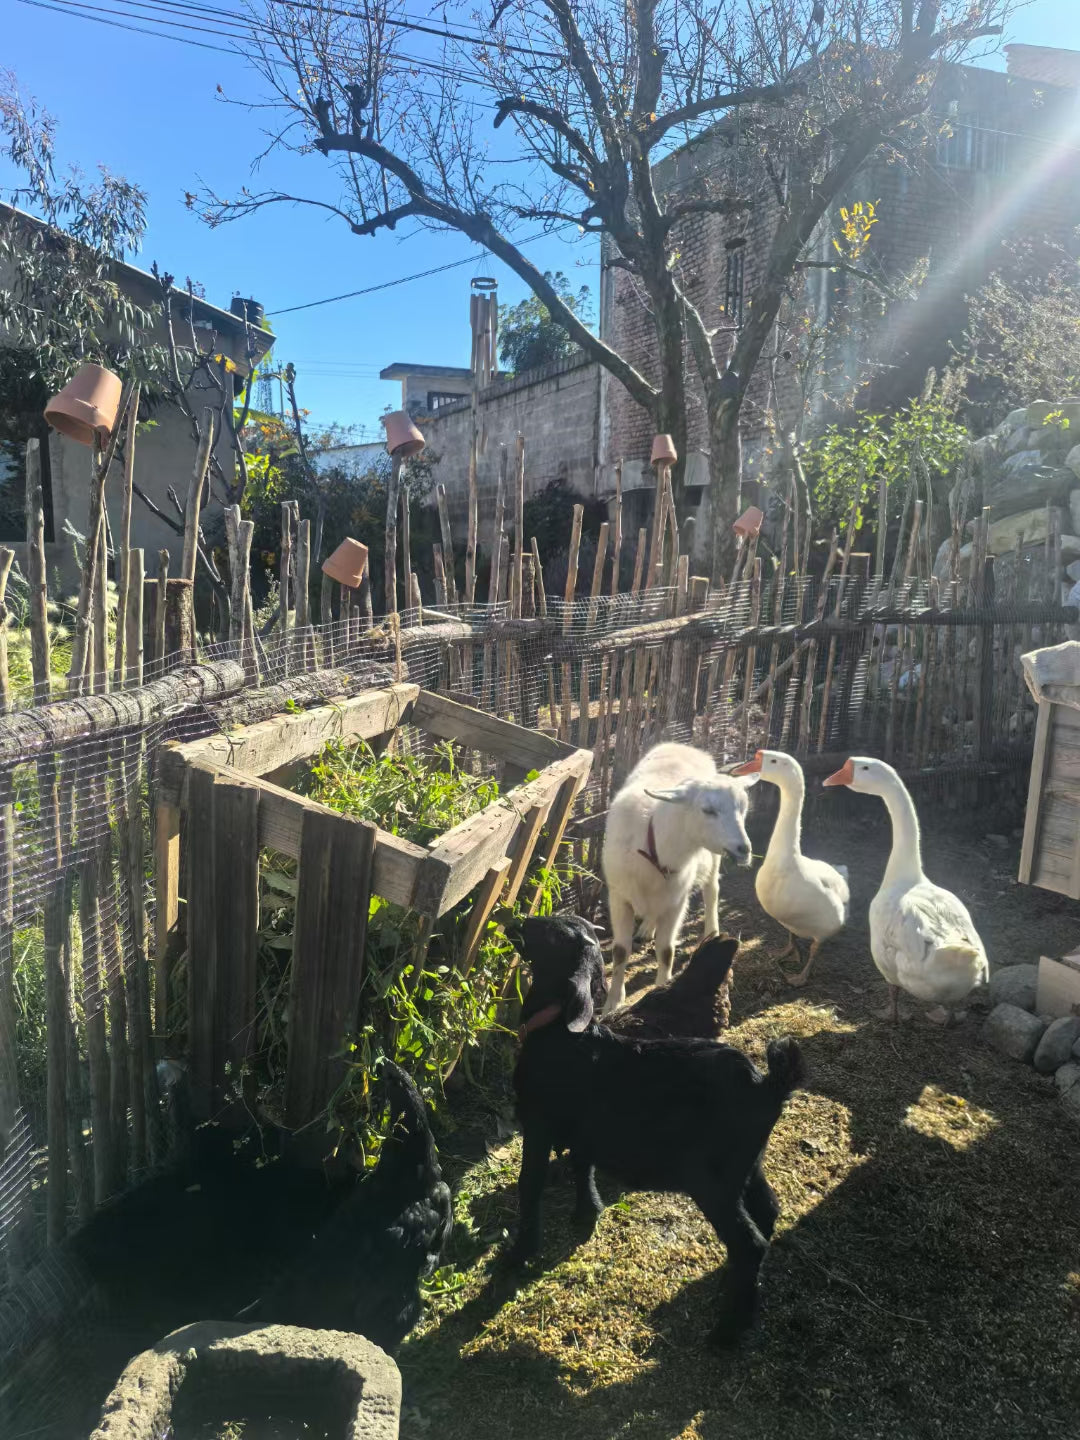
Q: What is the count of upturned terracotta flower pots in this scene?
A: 5